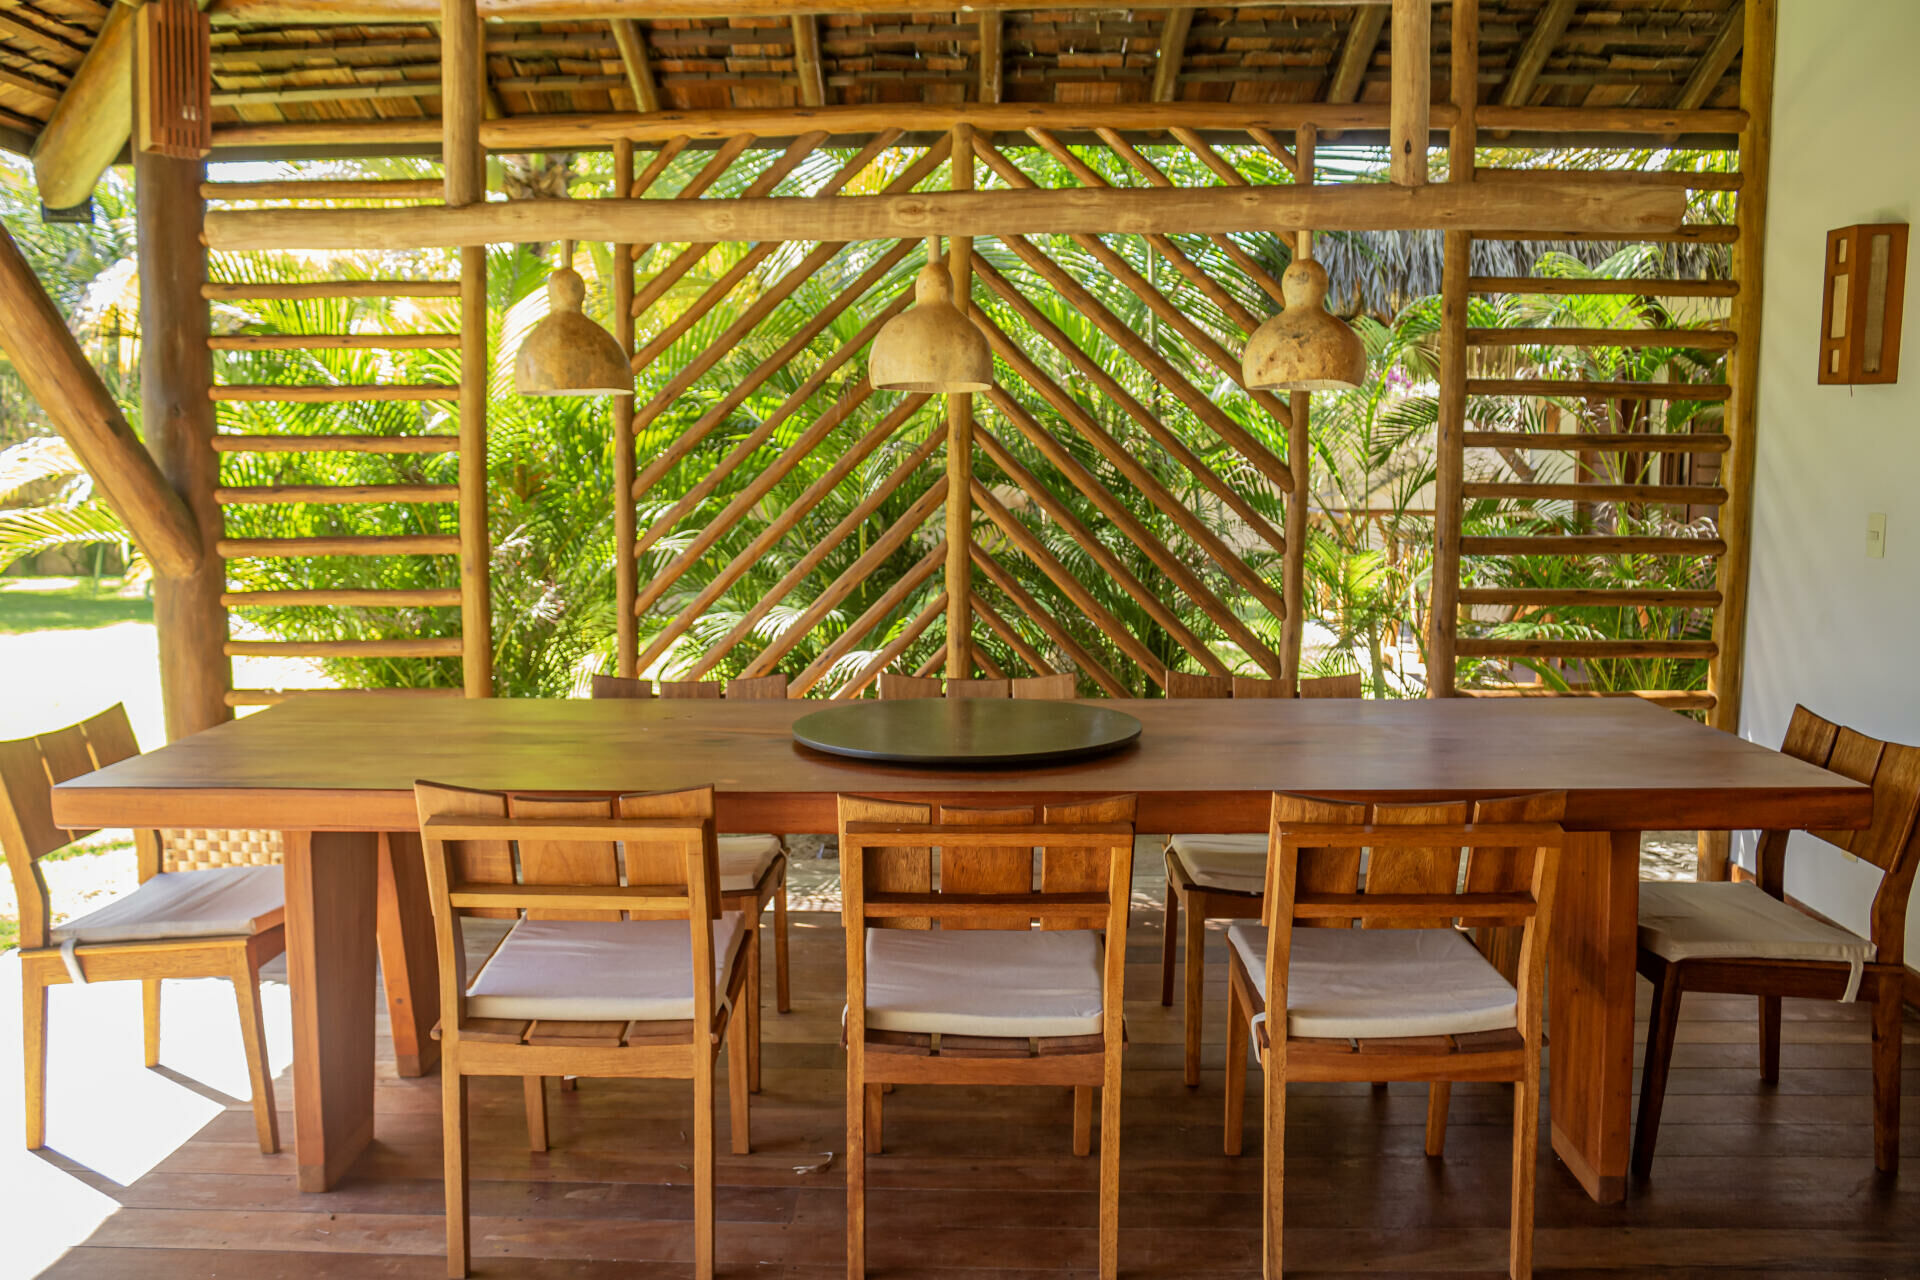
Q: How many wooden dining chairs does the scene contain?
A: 8